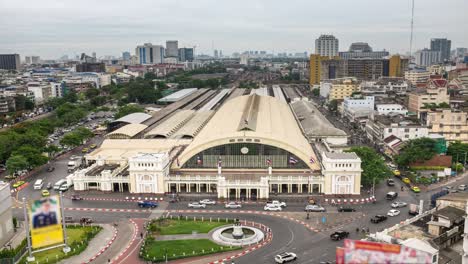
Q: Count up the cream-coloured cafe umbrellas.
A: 0